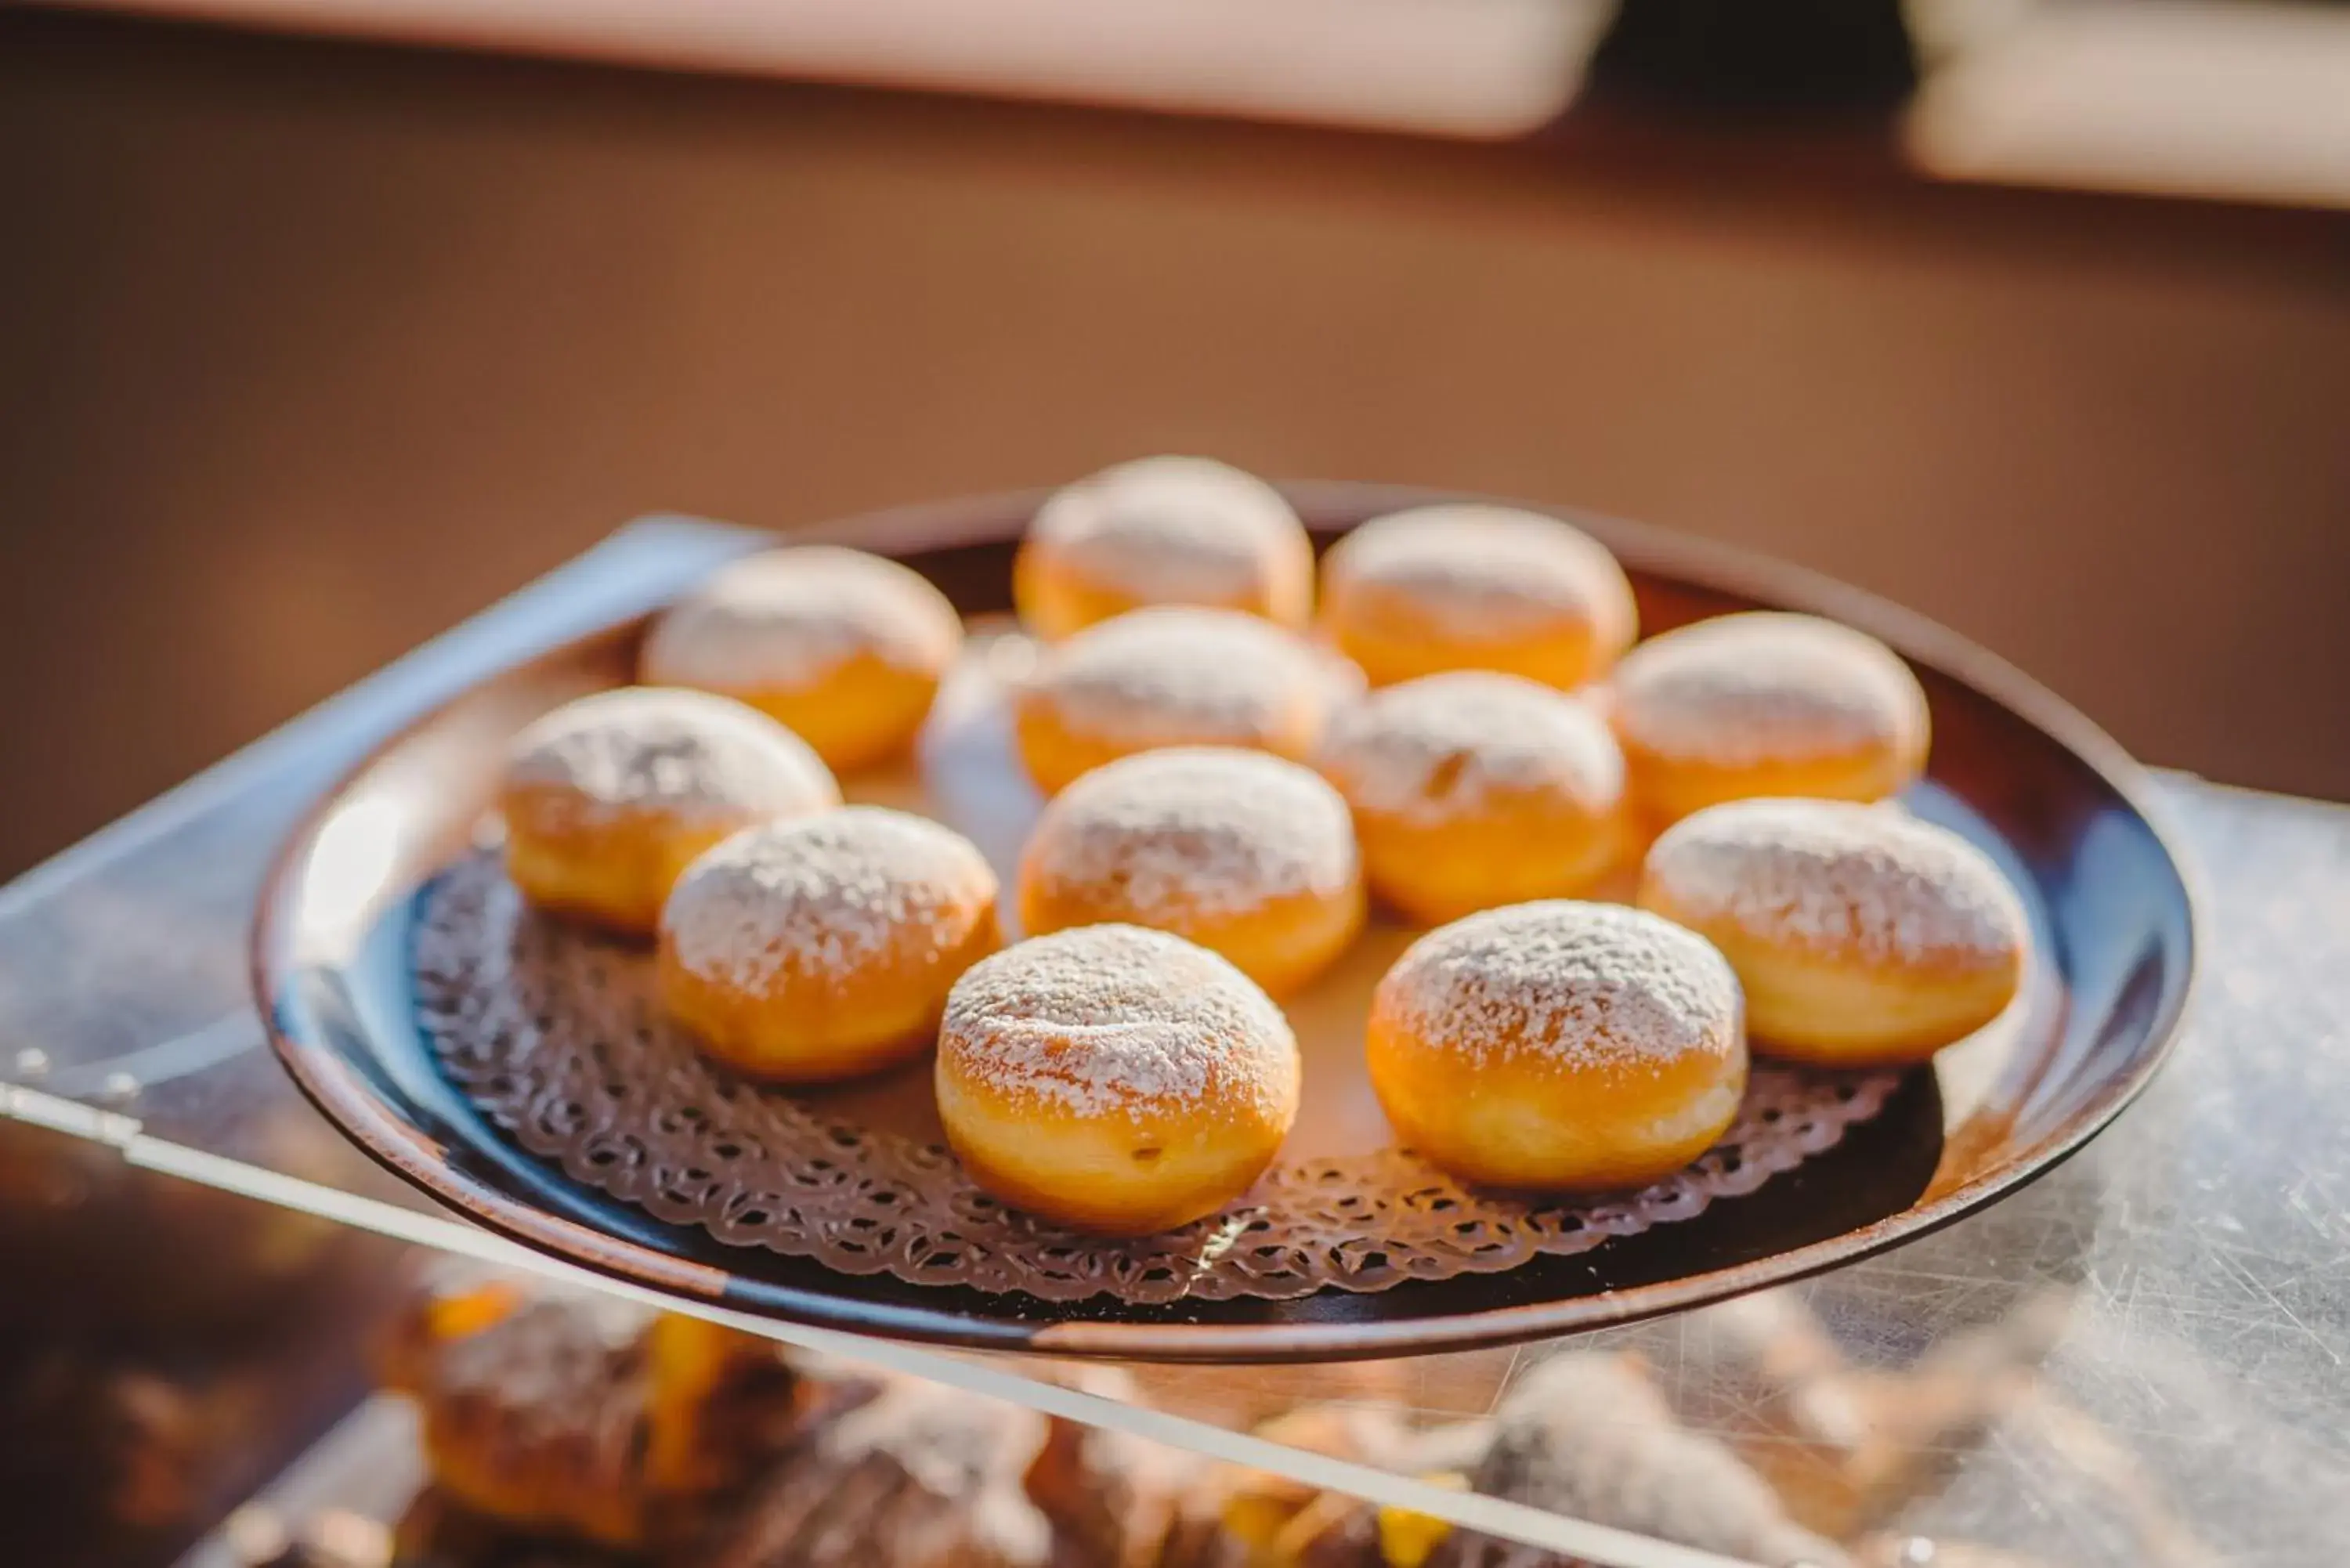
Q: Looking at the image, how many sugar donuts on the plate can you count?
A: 12